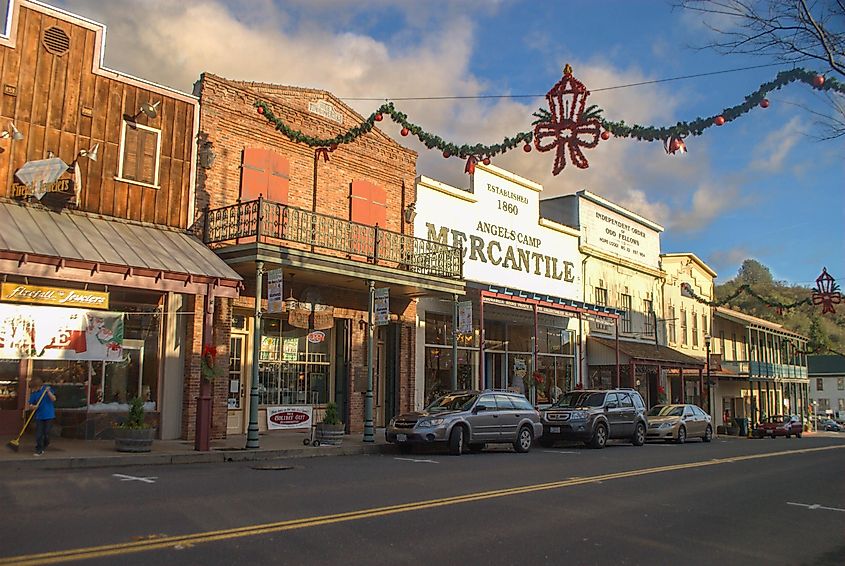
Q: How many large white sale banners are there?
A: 1